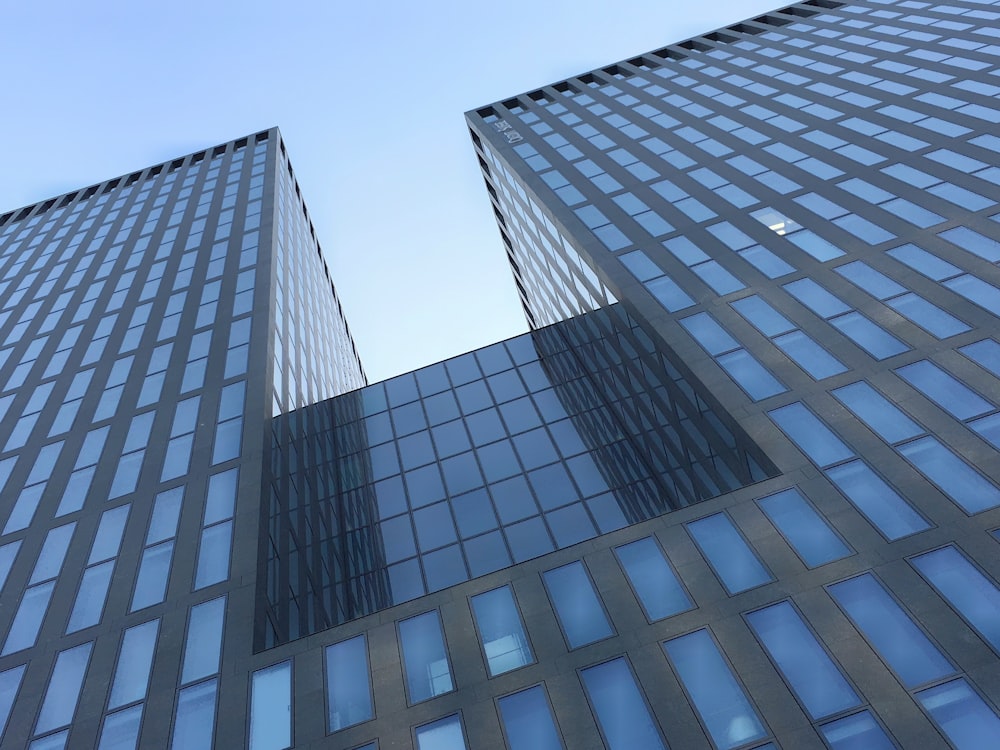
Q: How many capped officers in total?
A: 0